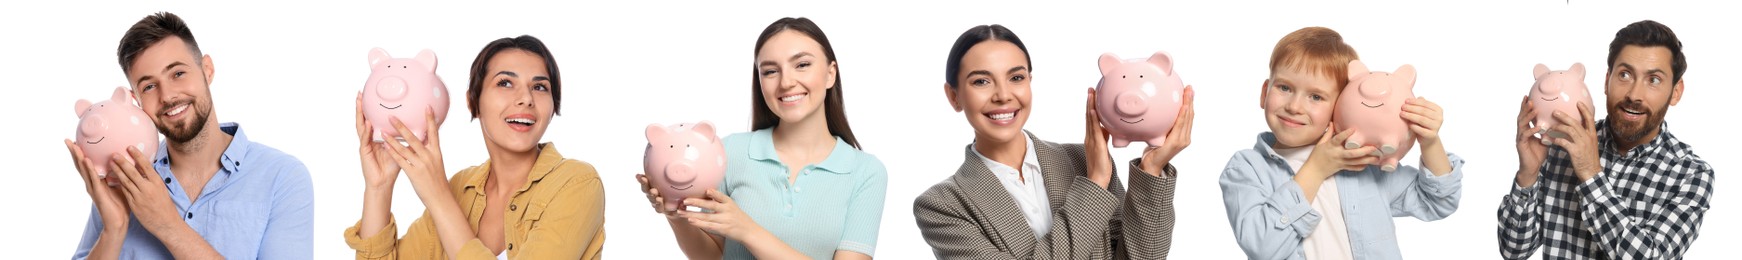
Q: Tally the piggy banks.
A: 6